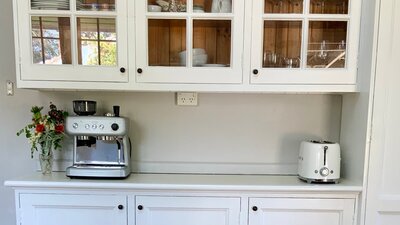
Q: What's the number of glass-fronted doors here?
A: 3